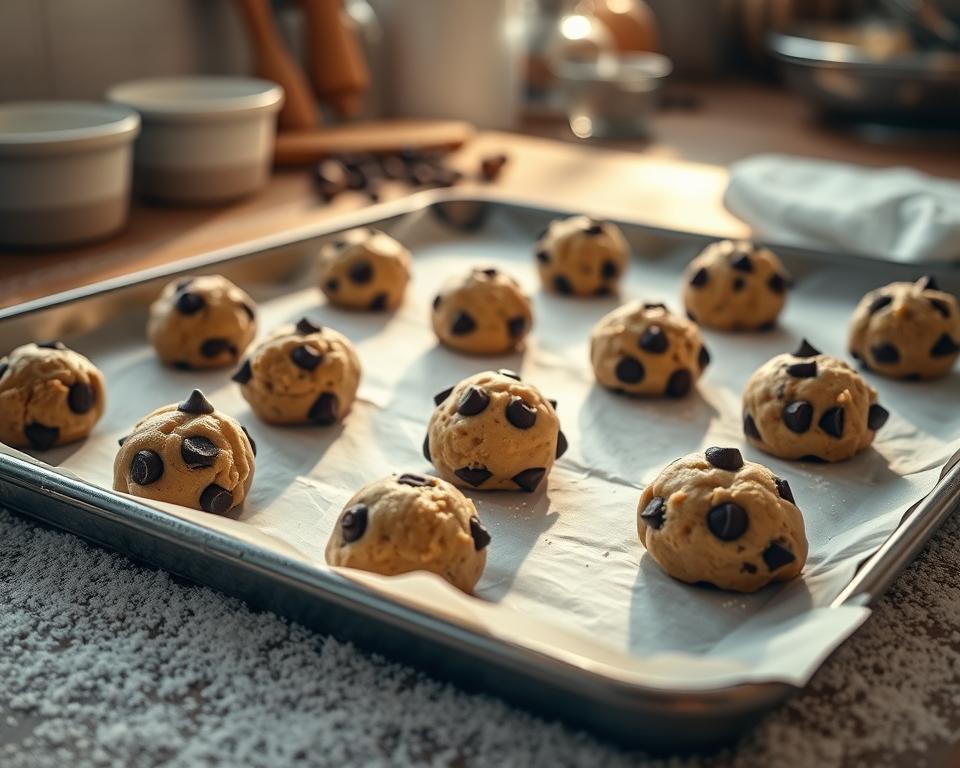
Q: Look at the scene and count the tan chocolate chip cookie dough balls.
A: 14